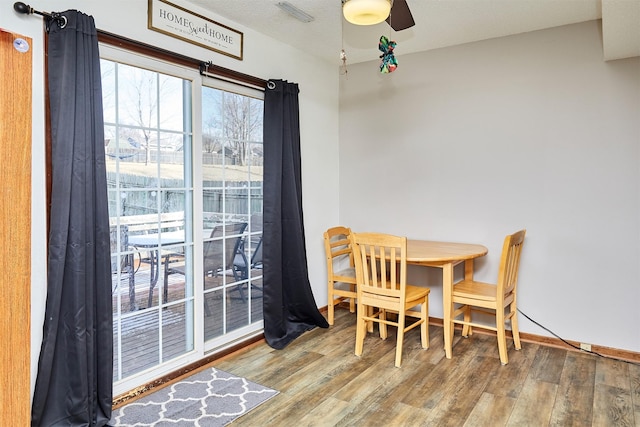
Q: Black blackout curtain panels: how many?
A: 2